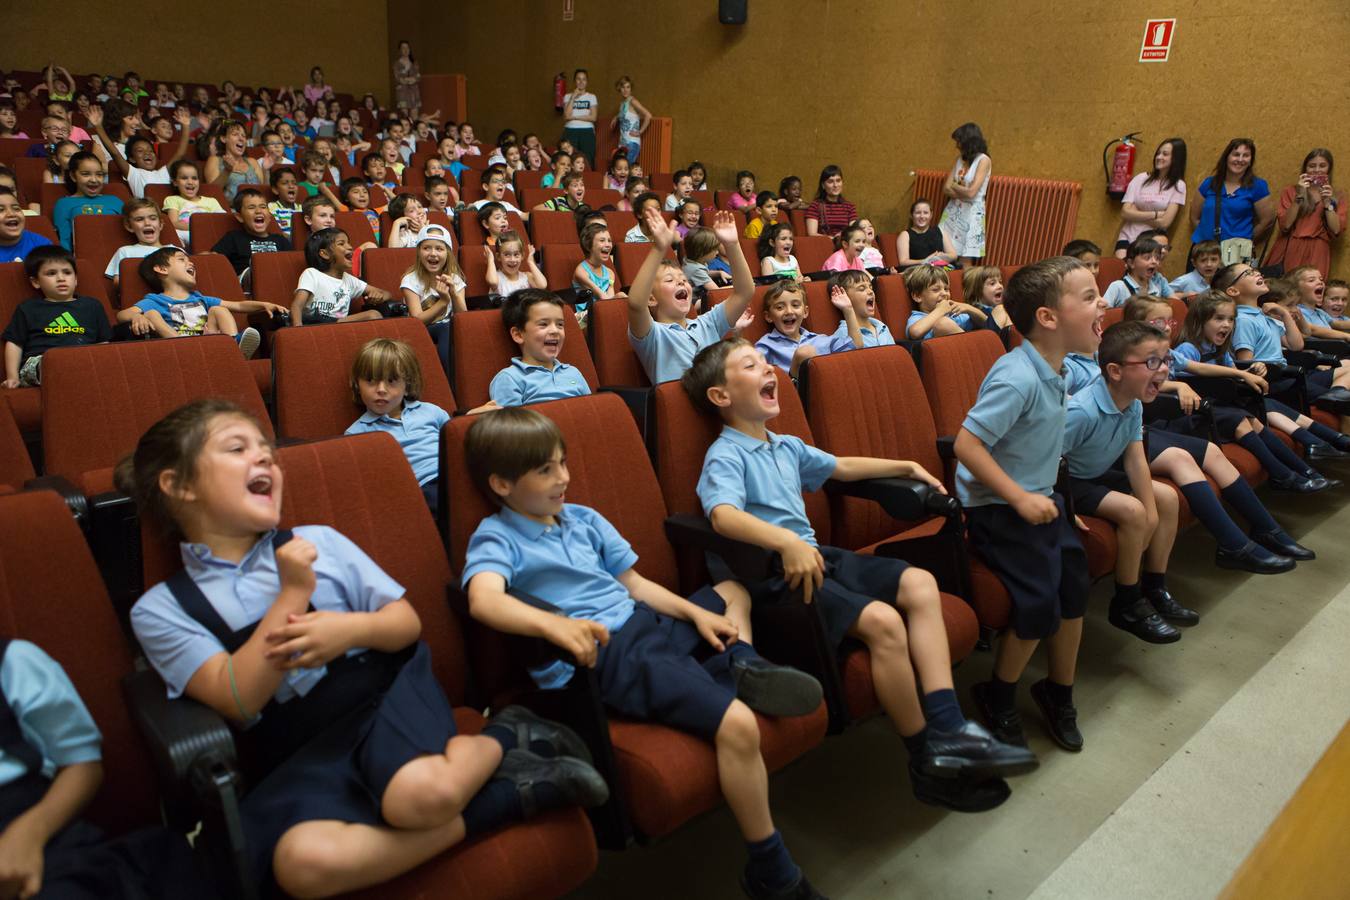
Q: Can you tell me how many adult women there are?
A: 12